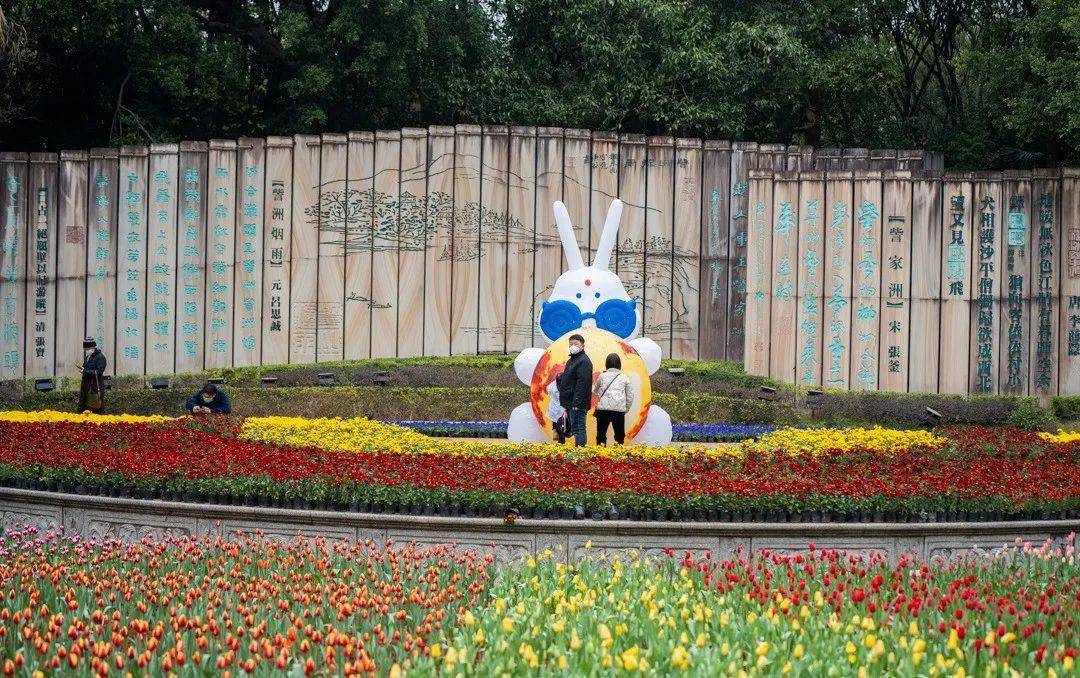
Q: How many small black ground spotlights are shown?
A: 11